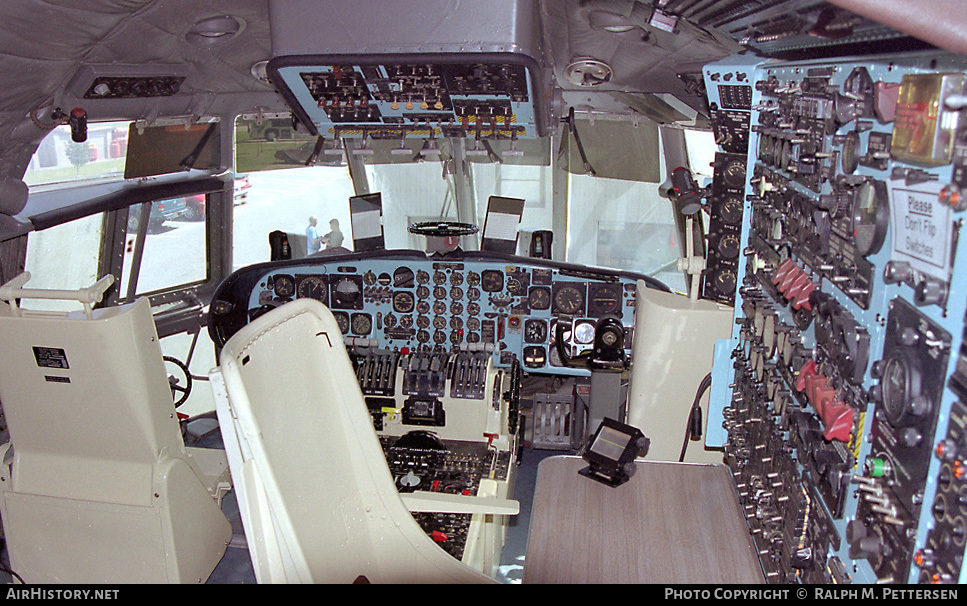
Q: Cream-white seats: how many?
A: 3